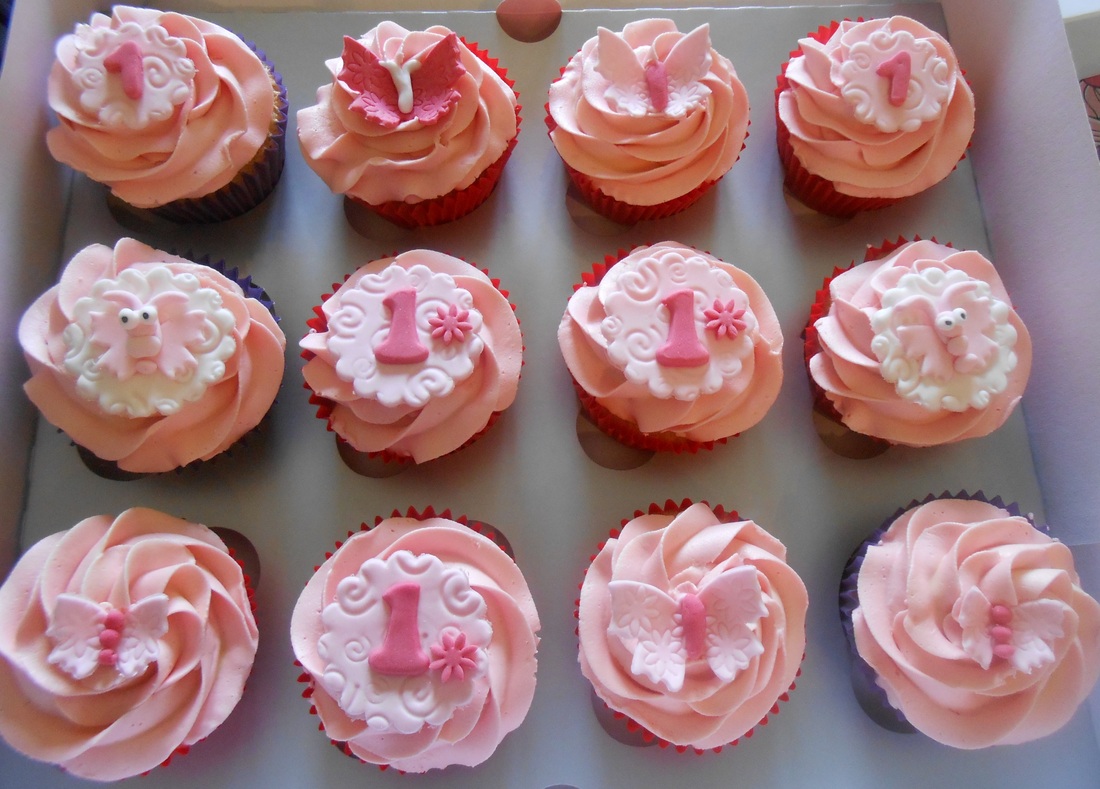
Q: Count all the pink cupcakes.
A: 12